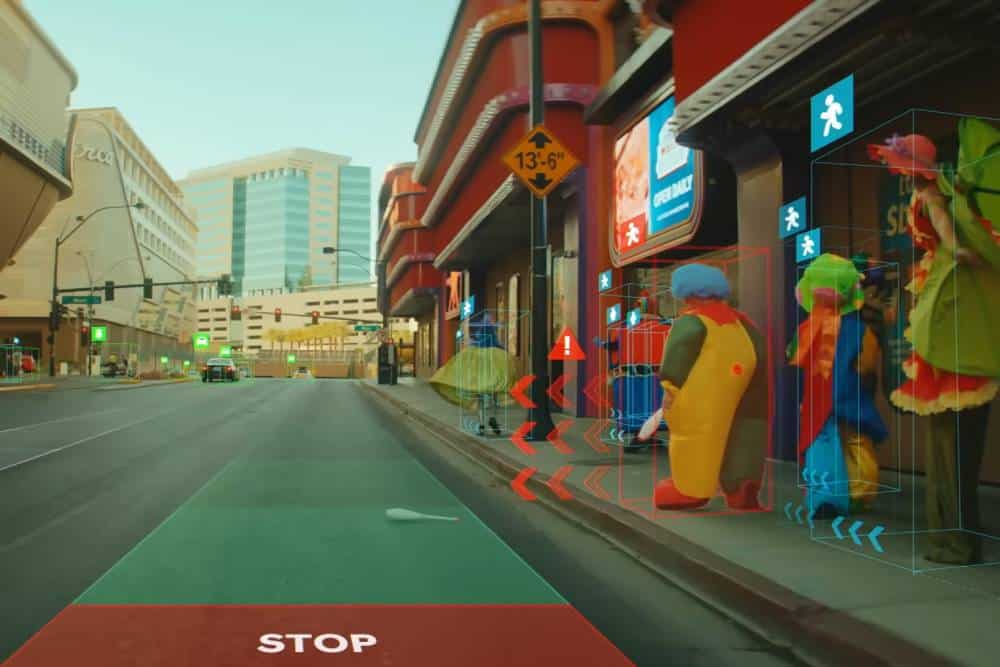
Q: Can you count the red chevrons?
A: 9